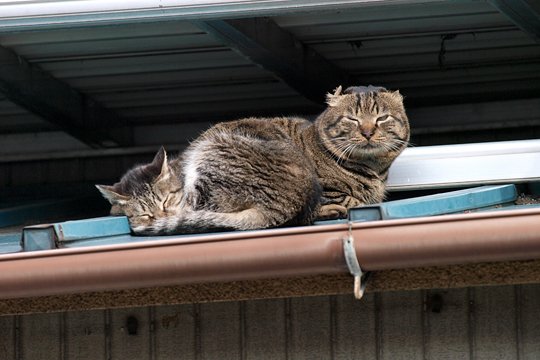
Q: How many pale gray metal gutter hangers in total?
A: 1